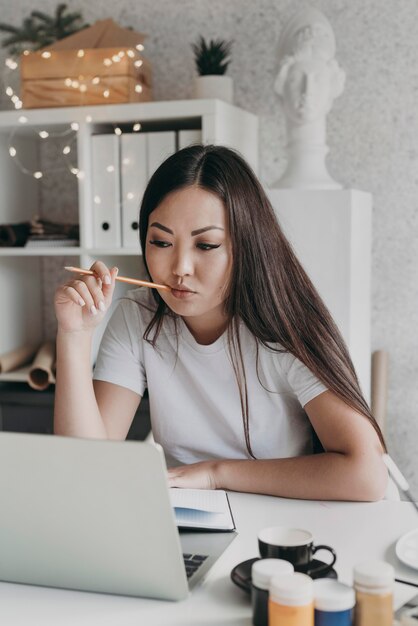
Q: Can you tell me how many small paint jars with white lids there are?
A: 4